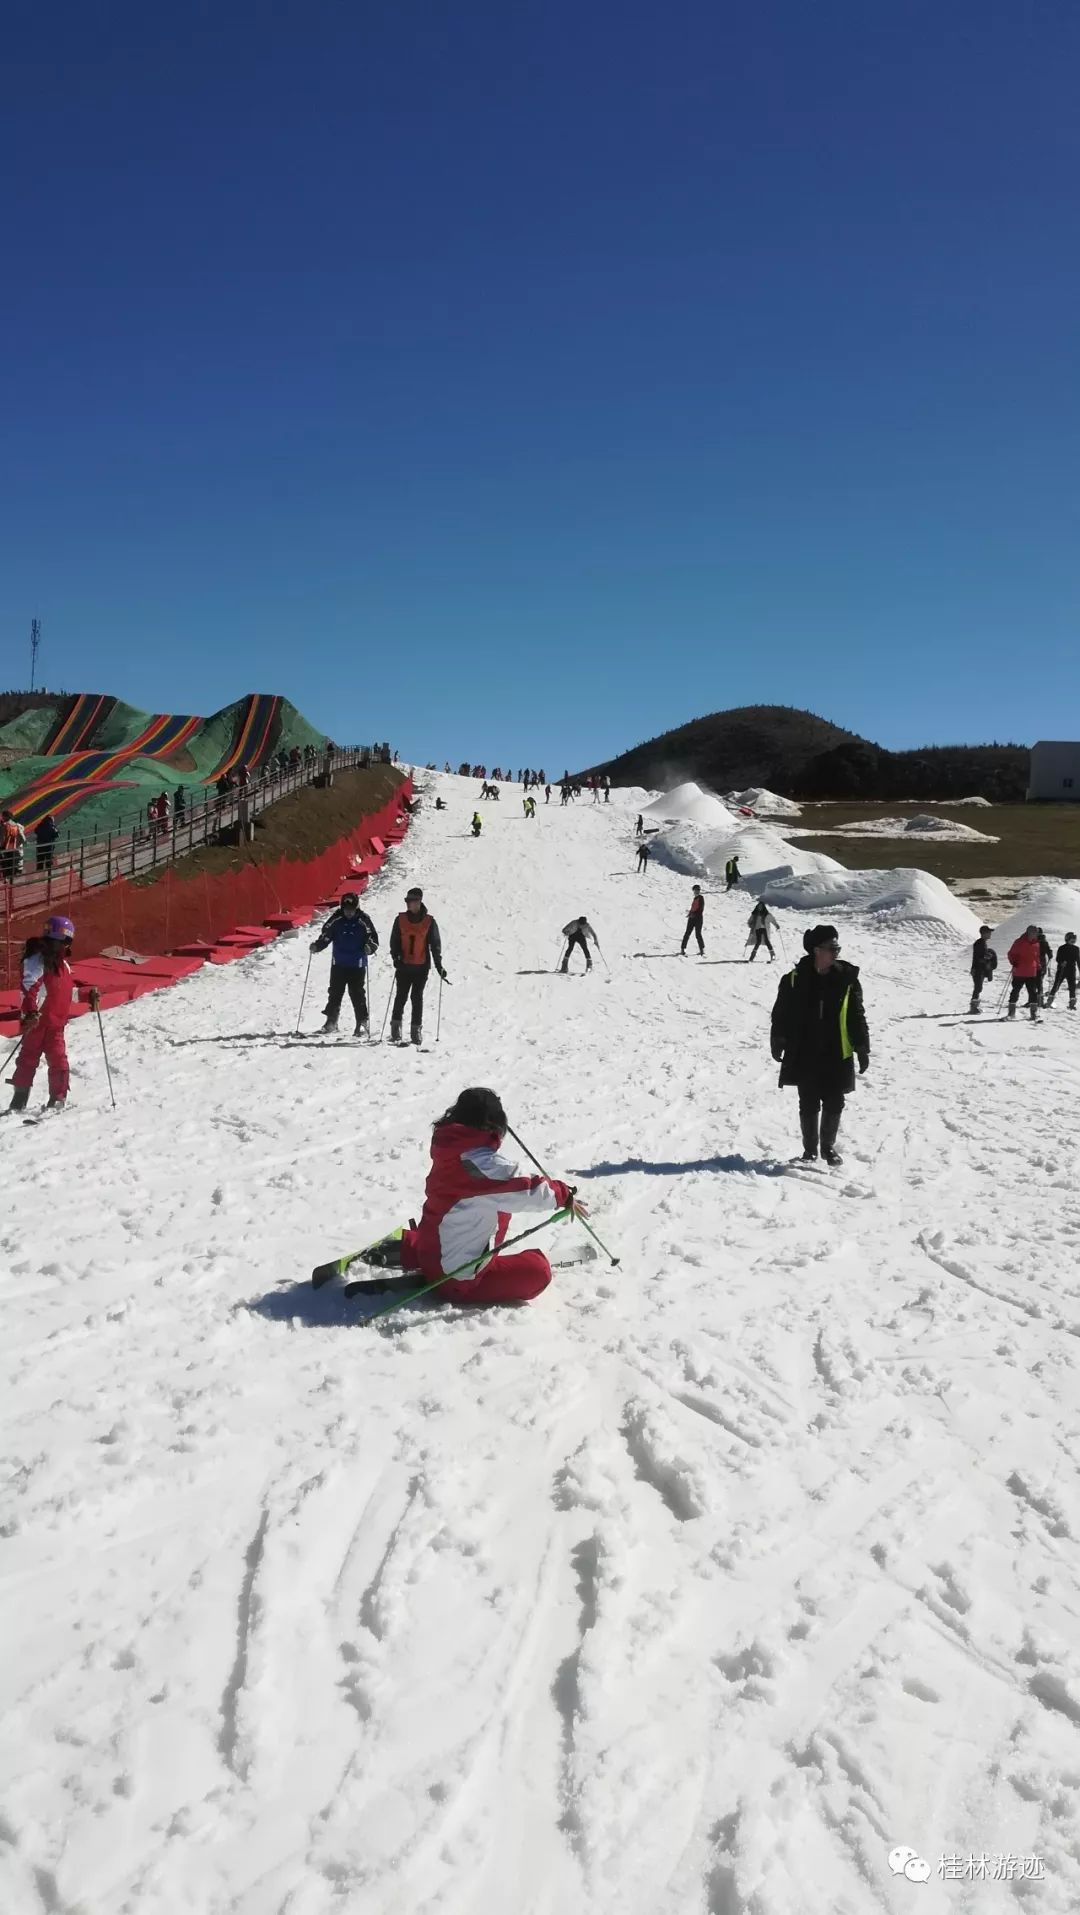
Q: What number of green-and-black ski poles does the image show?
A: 2